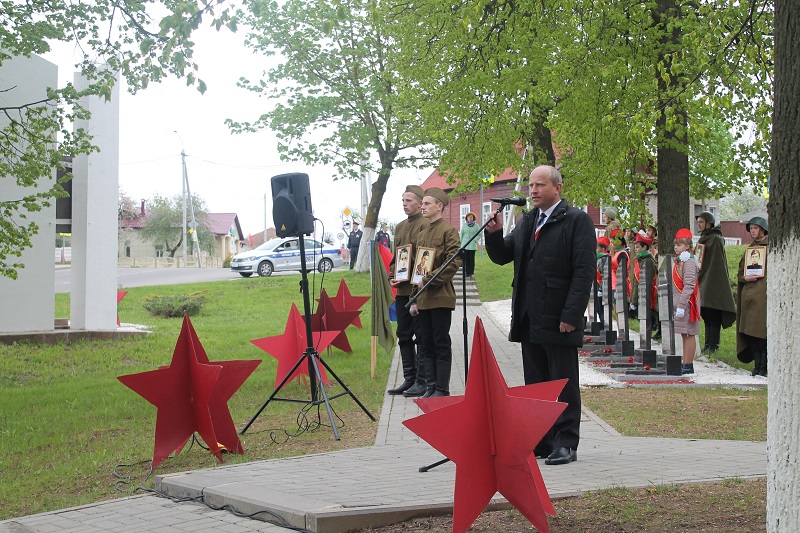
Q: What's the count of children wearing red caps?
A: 4